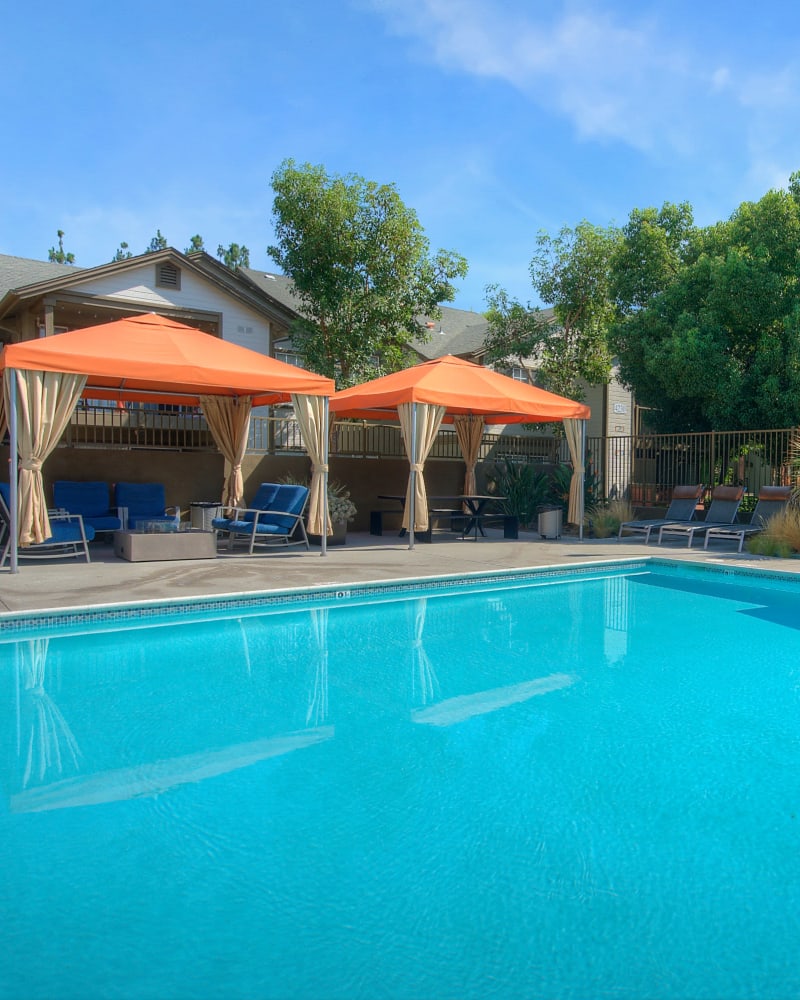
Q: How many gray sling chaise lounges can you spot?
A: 3